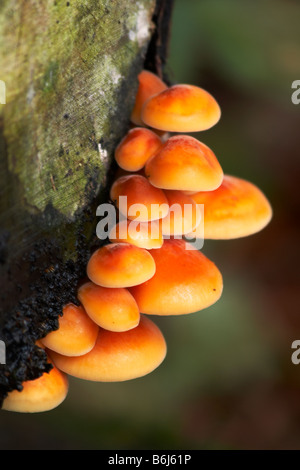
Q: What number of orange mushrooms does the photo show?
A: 14